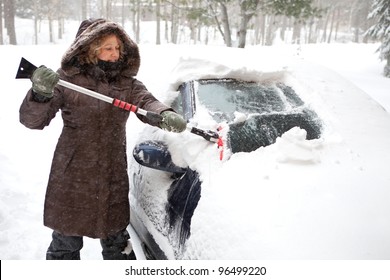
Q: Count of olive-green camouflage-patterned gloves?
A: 2